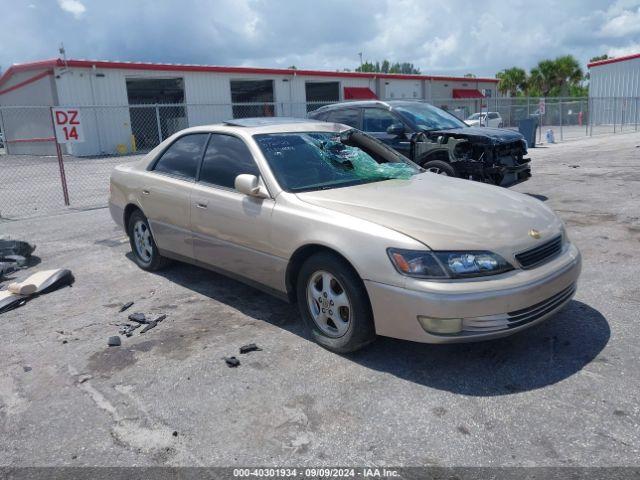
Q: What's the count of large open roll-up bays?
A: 3